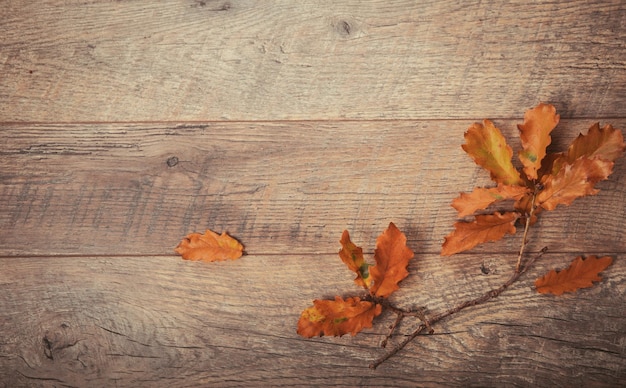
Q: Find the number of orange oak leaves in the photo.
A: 11